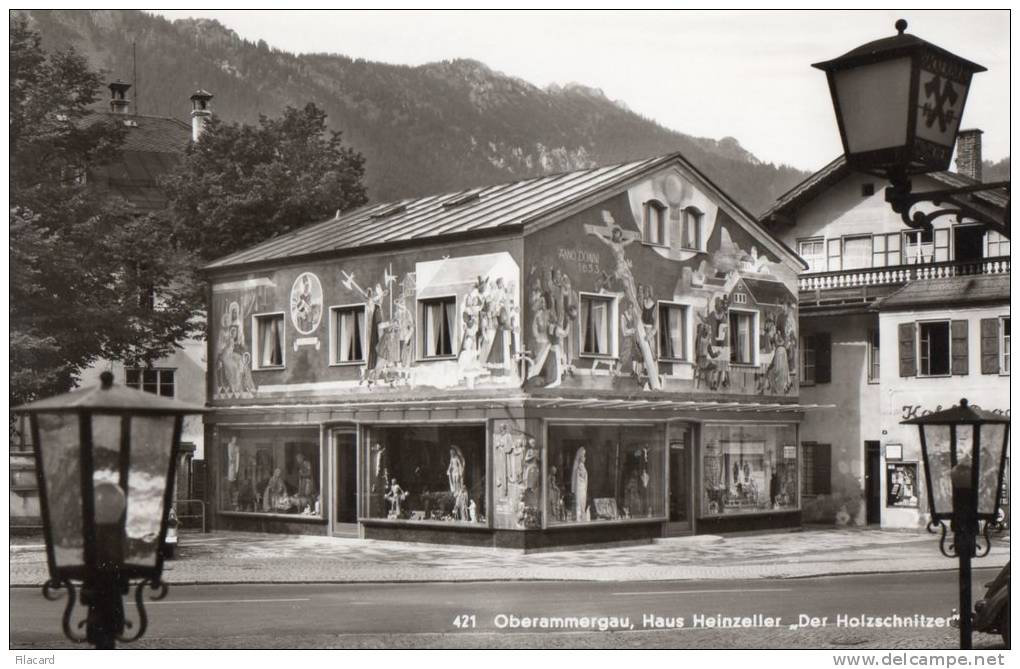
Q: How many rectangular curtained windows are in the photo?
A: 6